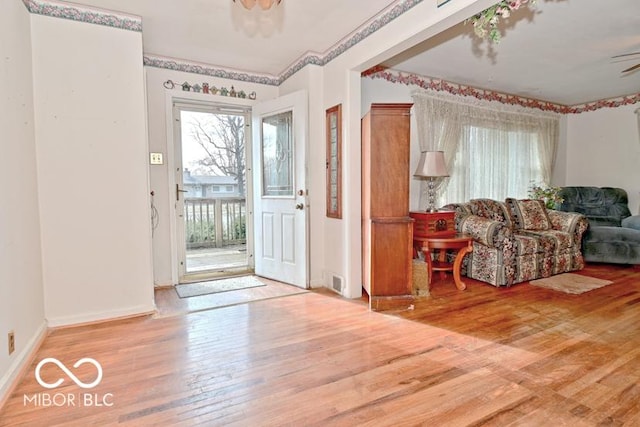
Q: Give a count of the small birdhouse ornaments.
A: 7